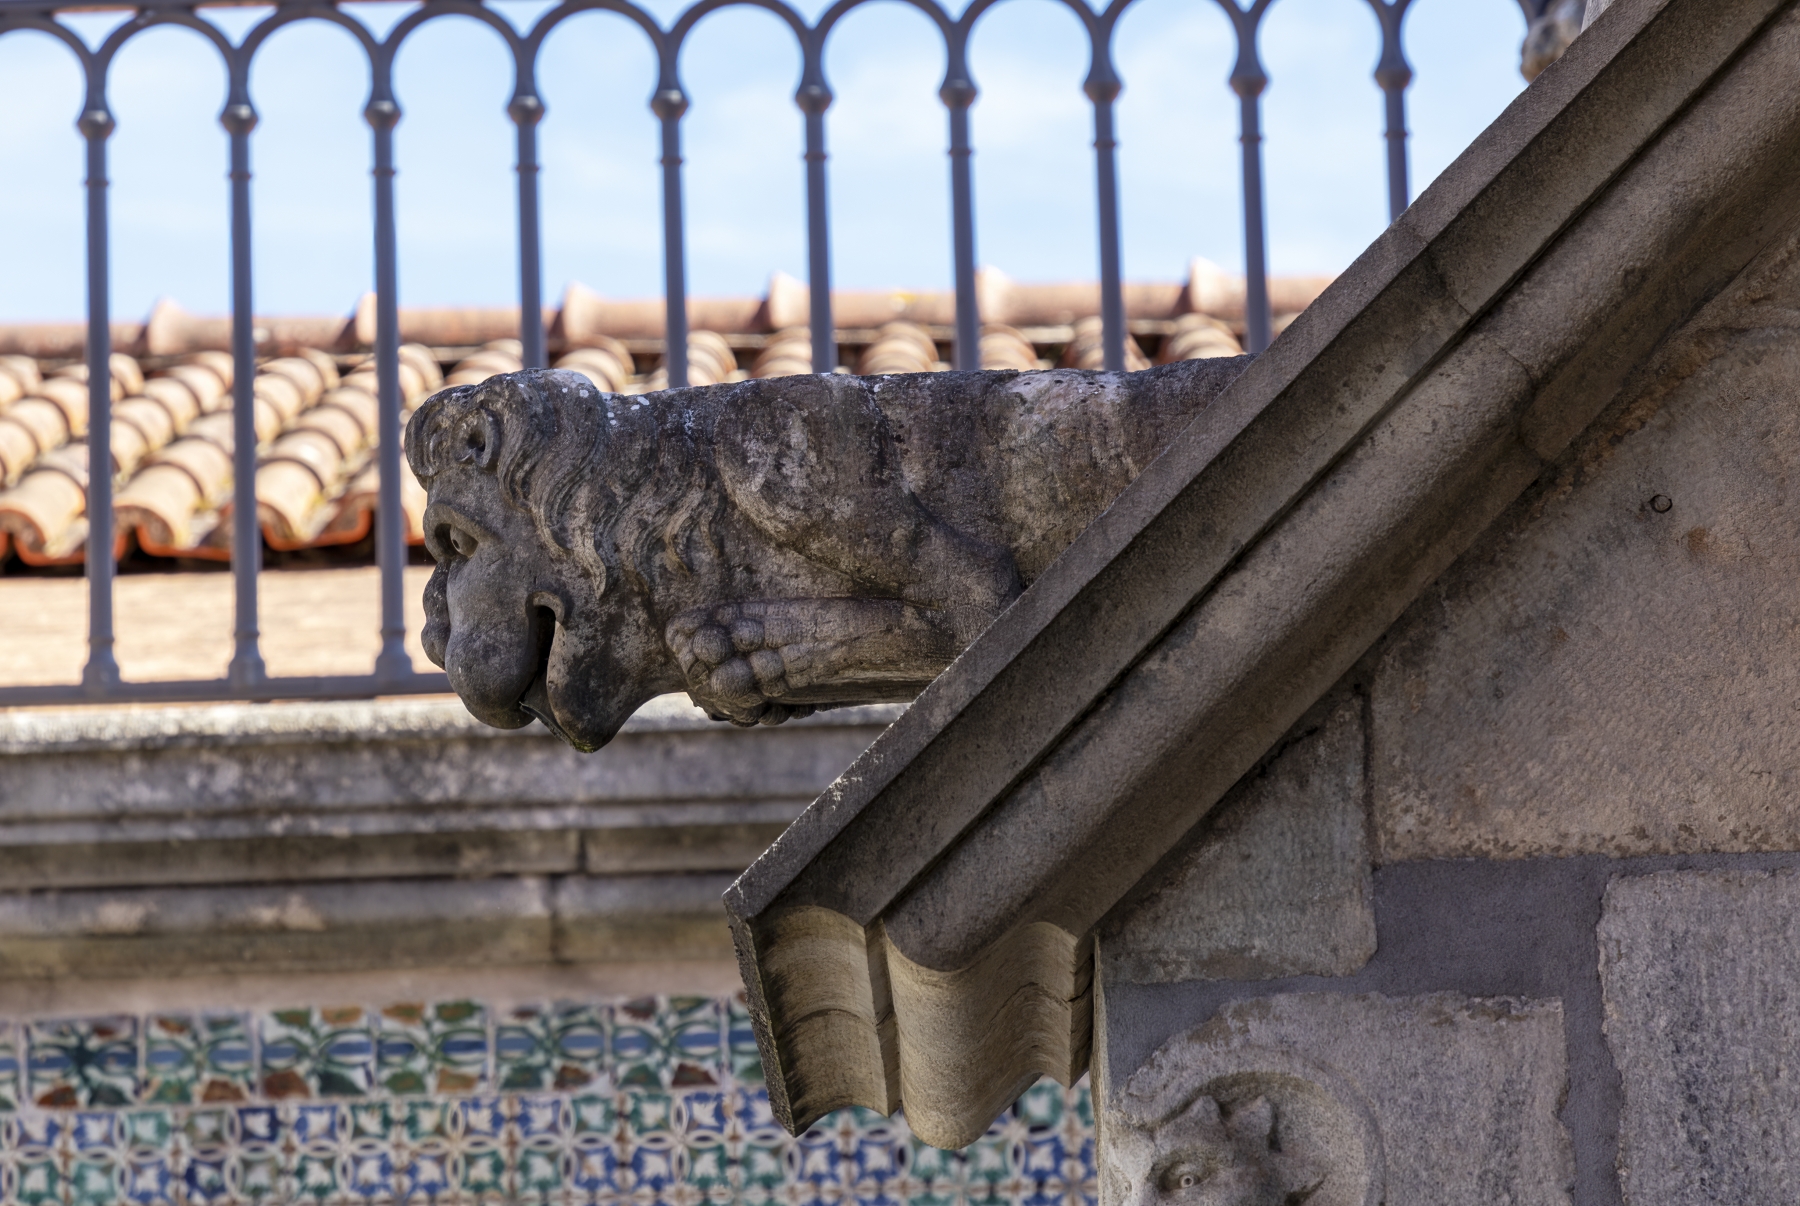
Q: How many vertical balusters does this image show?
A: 10